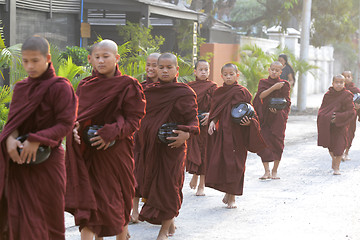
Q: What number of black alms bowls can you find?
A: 7